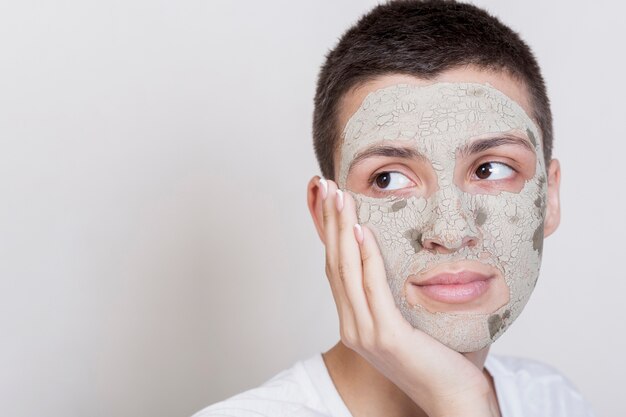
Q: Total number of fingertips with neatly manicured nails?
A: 3